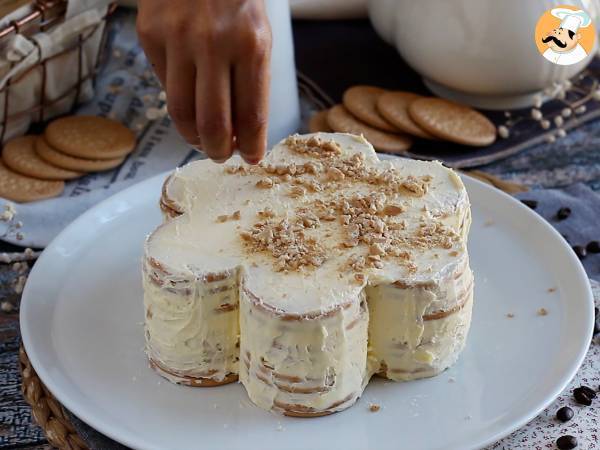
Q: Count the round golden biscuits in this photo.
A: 9